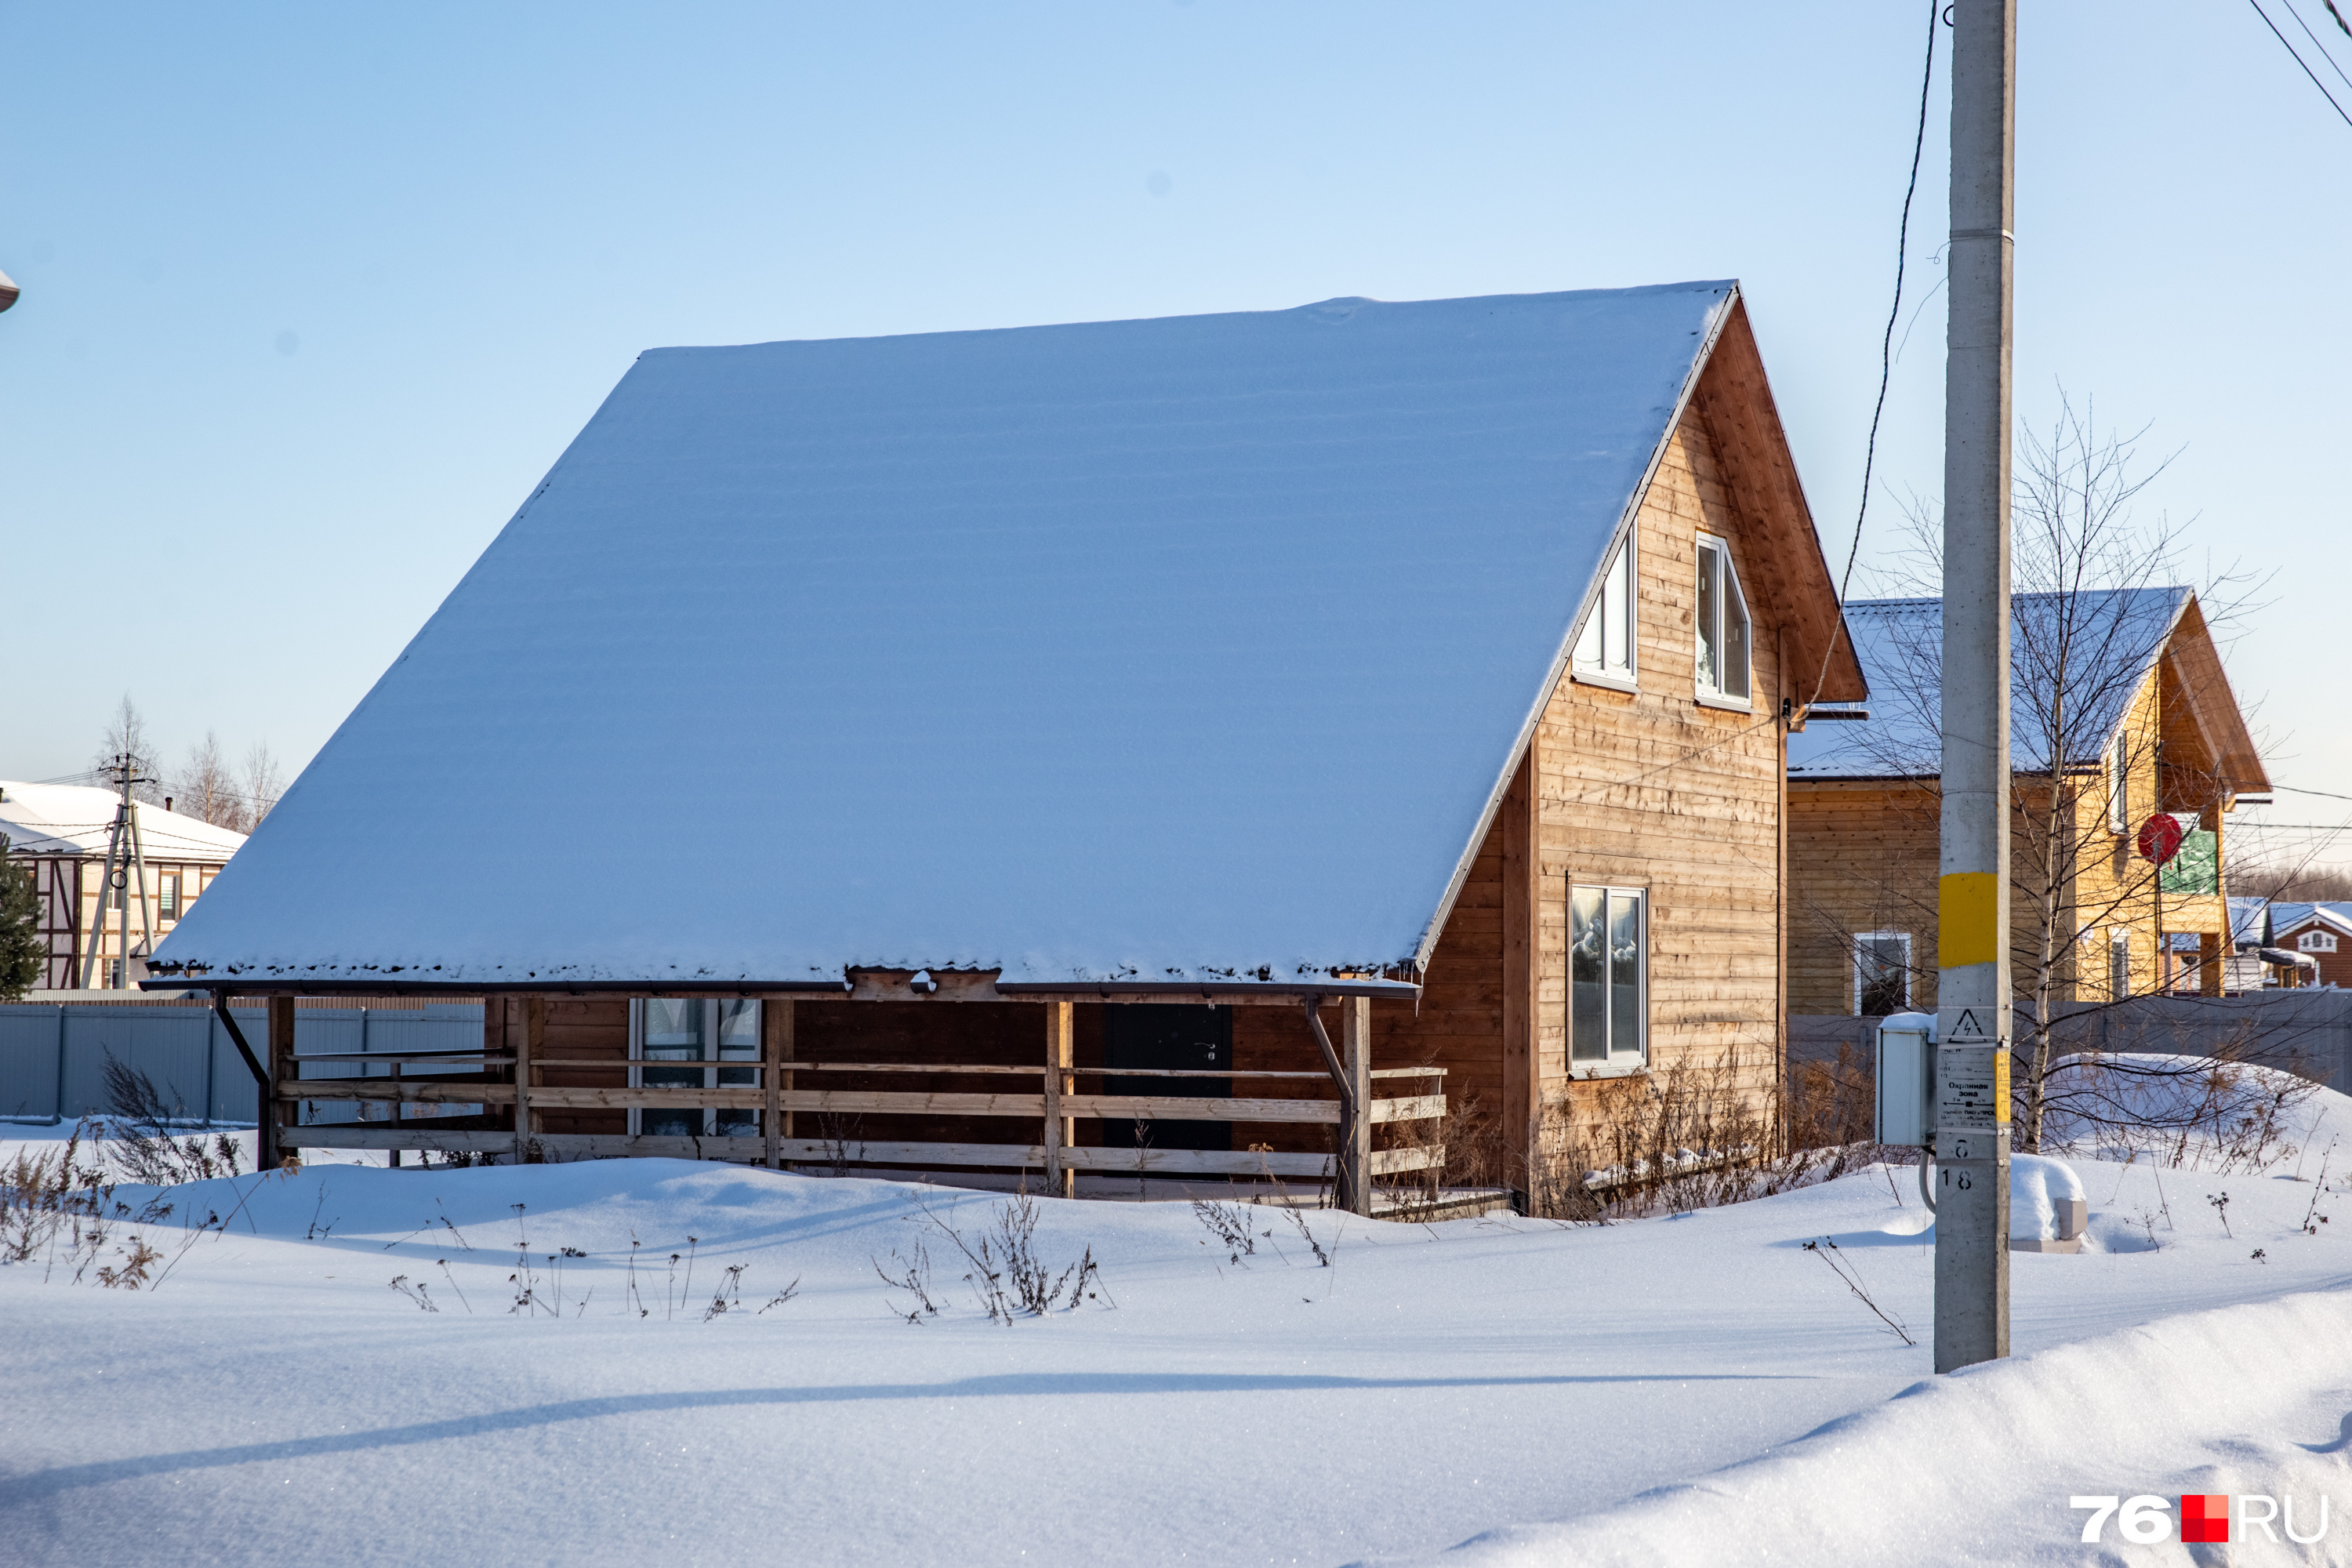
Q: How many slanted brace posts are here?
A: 2